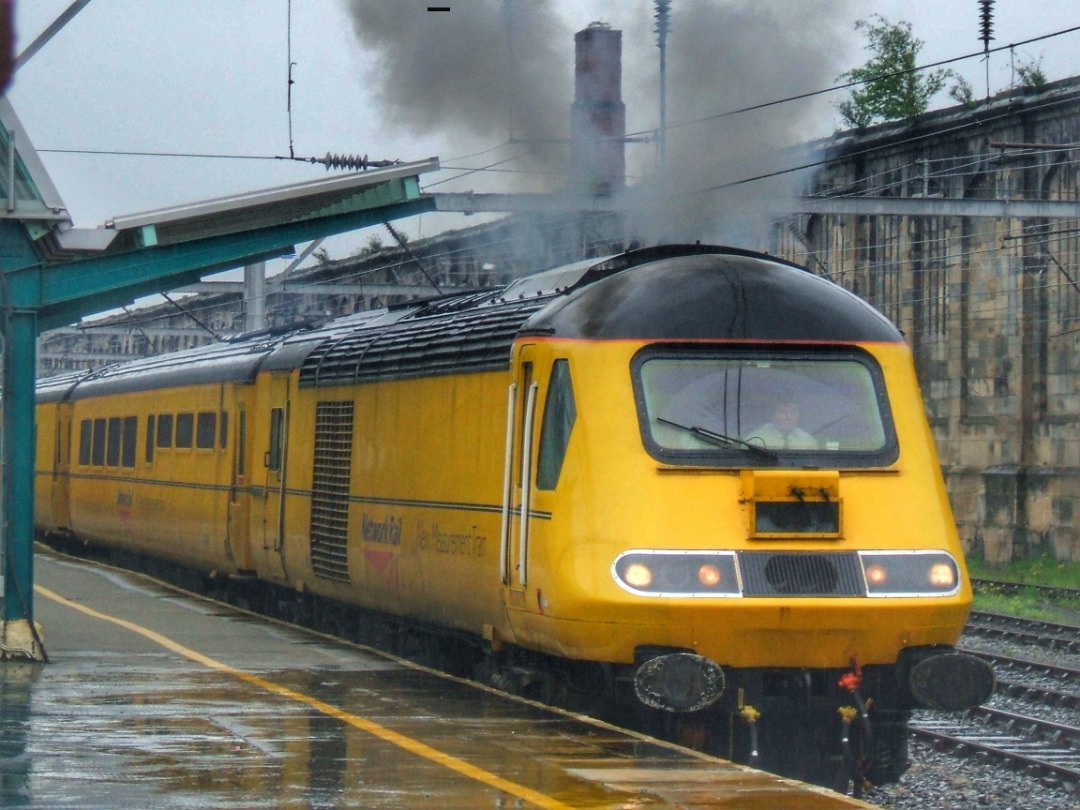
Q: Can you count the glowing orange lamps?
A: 4